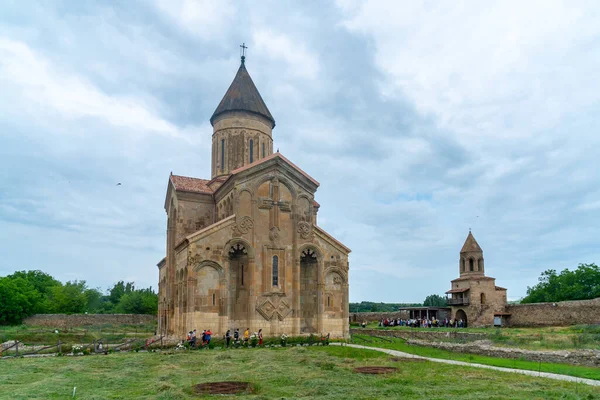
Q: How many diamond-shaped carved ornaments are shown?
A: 2